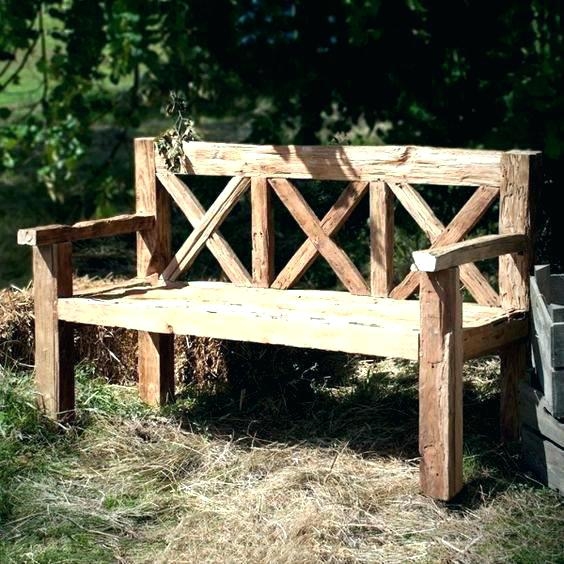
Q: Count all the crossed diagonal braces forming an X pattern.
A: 3